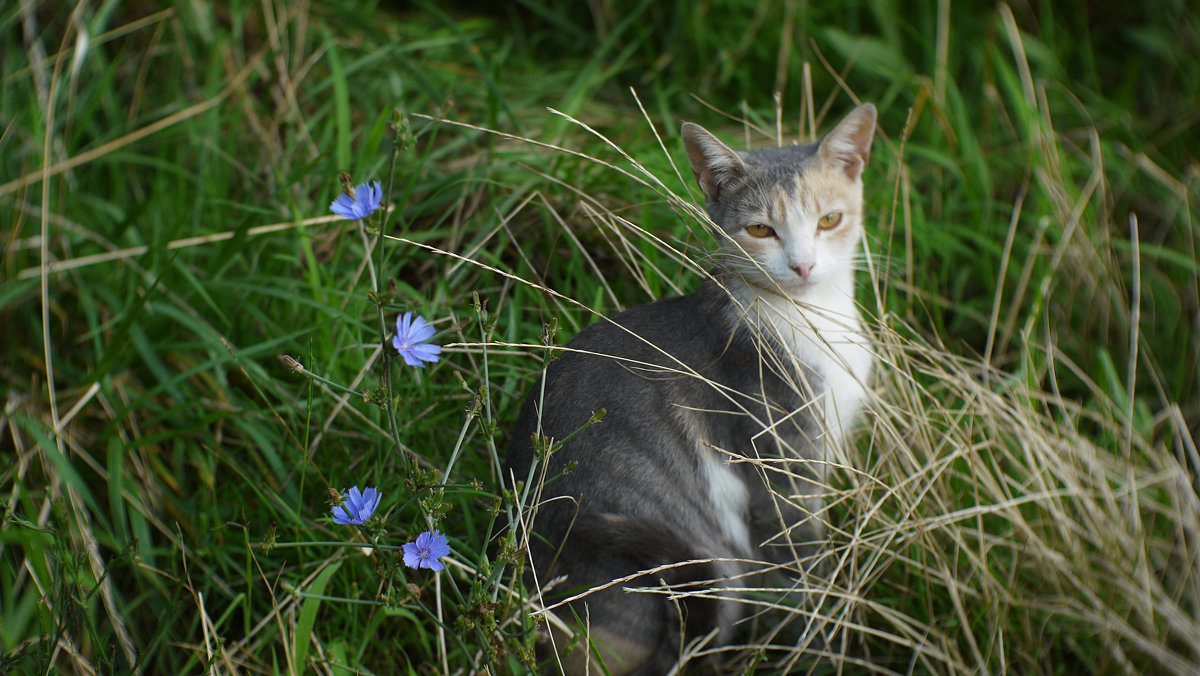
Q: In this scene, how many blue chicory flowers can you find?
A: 4